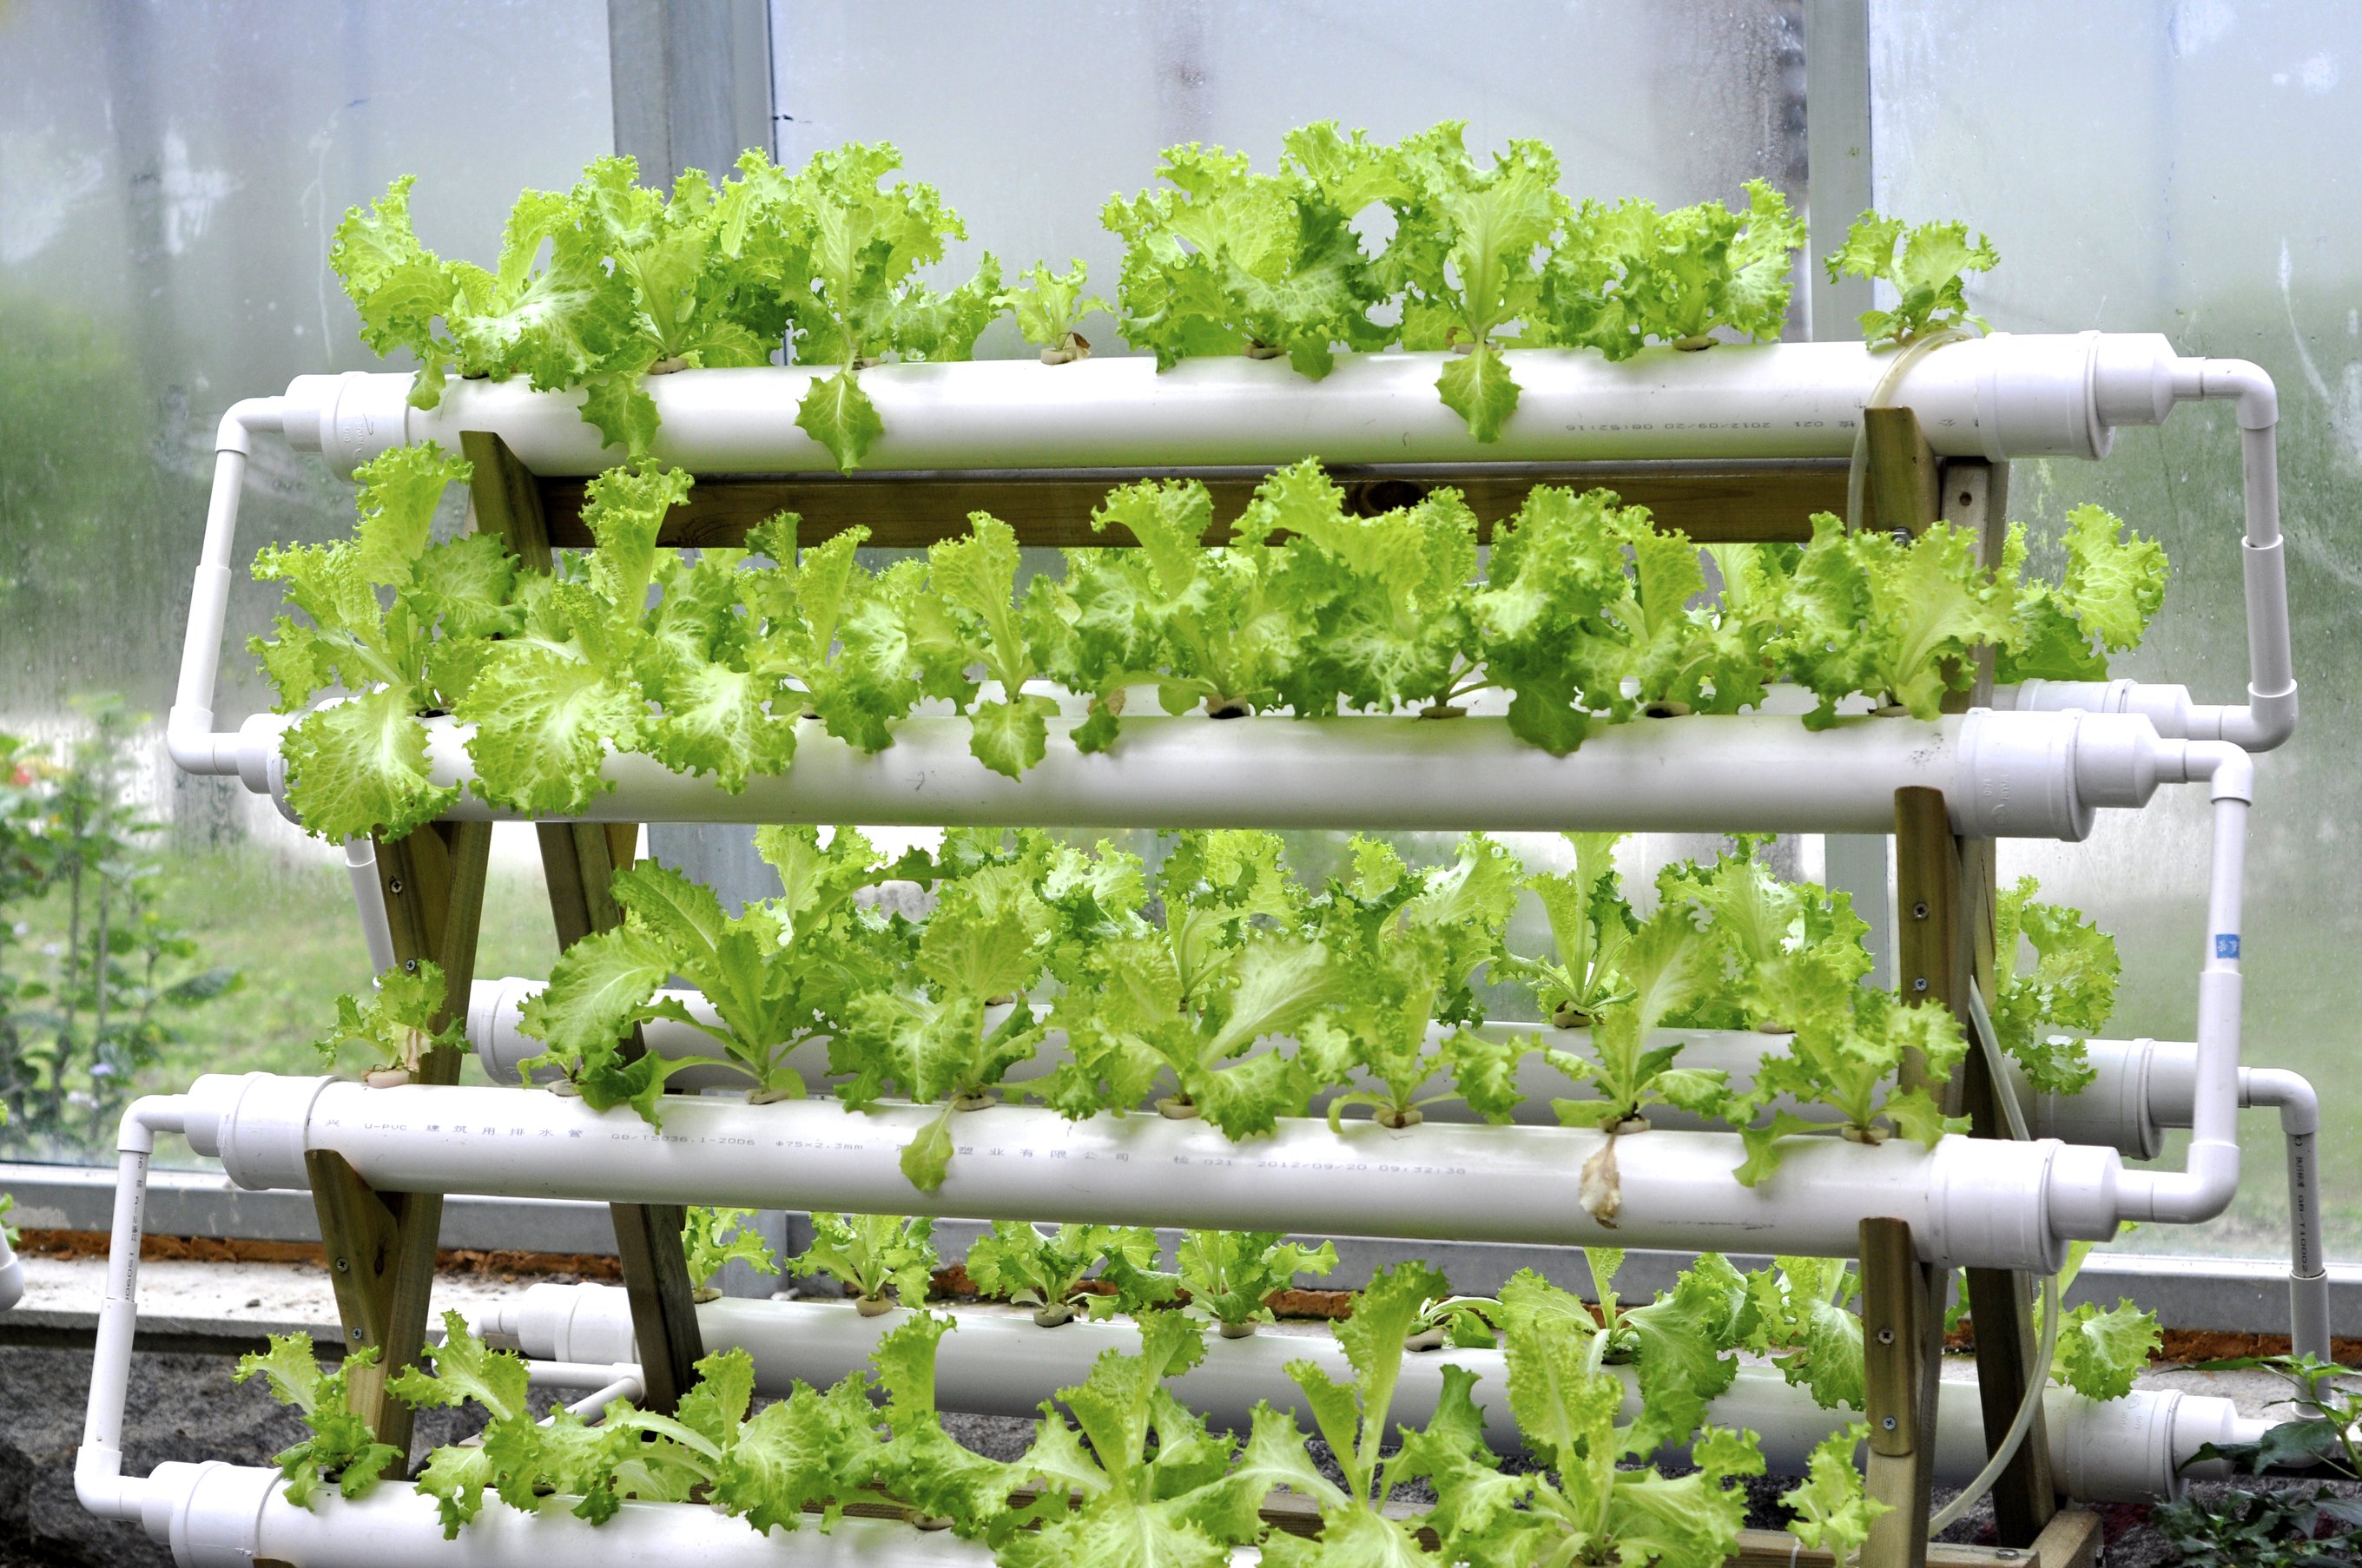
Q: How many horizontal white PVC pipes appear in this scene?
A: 7